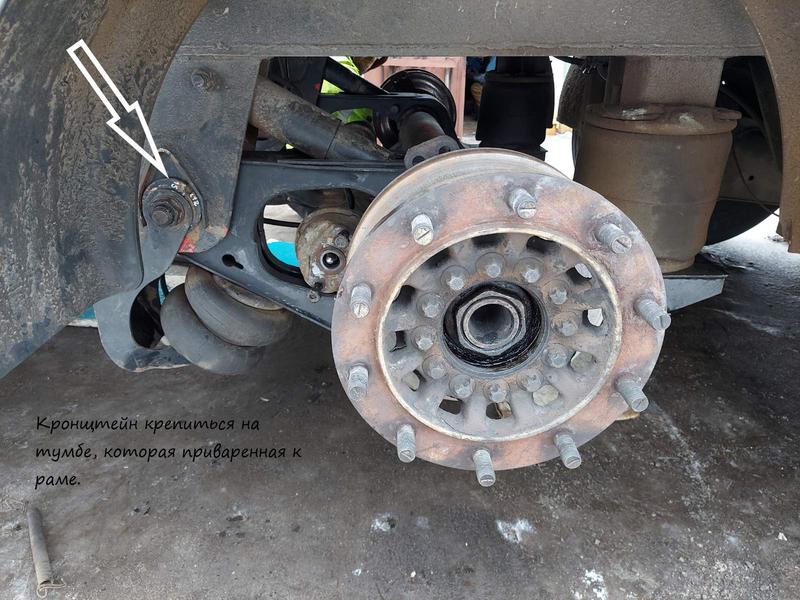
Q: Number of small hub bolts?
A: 12